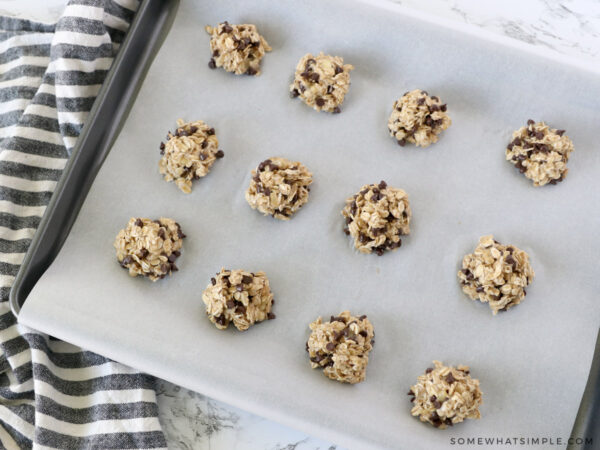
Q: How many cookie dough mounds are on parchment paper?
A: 12